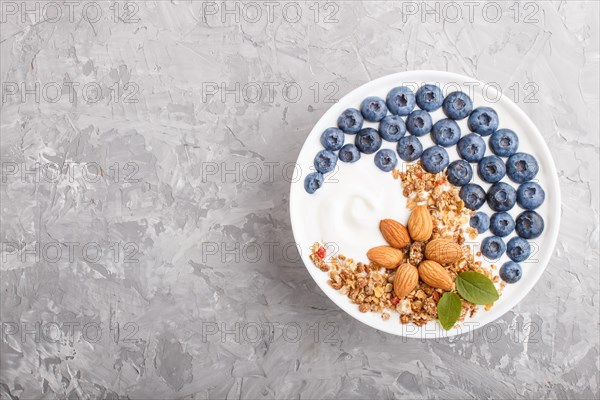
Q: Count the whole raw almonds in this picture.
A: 6